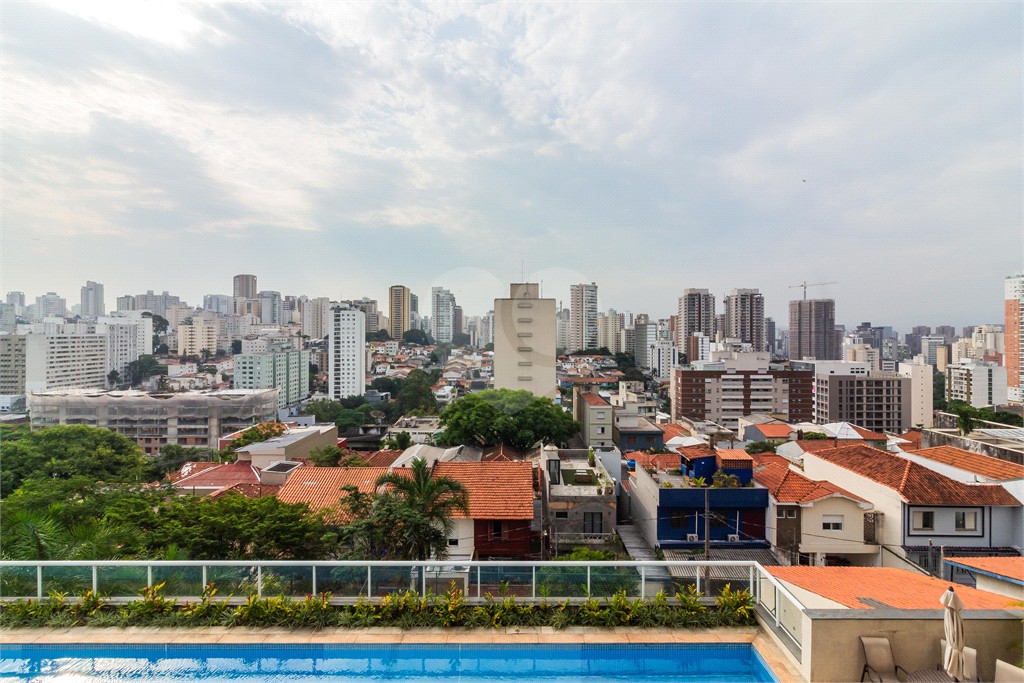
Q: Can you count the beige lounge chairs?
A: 3